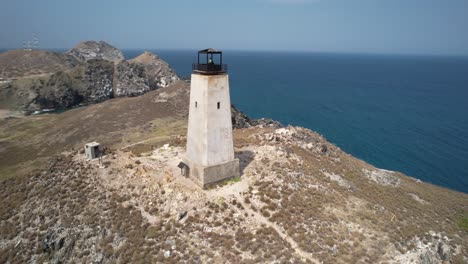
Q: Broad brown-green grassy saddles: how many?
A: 1